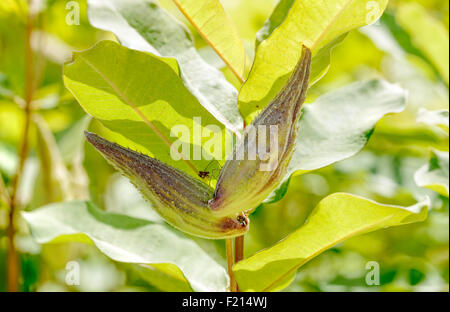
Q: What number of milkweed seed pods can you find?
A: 2